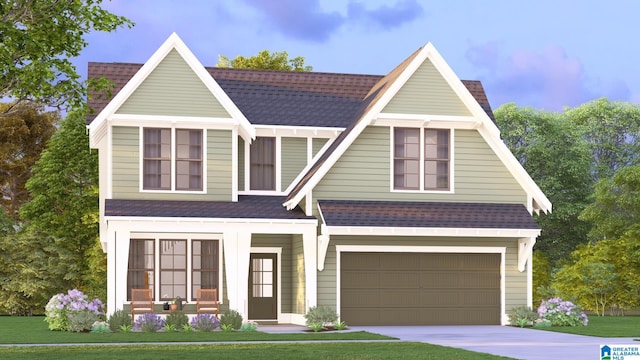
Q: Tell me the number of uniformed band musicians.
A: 0